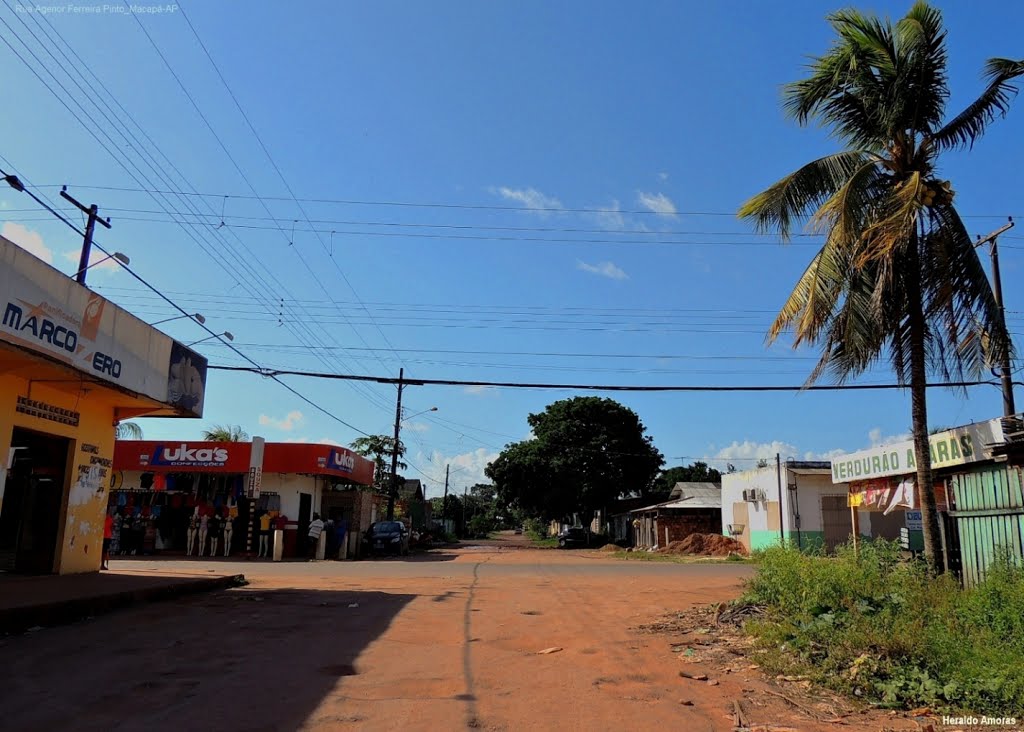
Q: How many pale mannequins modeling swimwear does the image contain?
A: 3